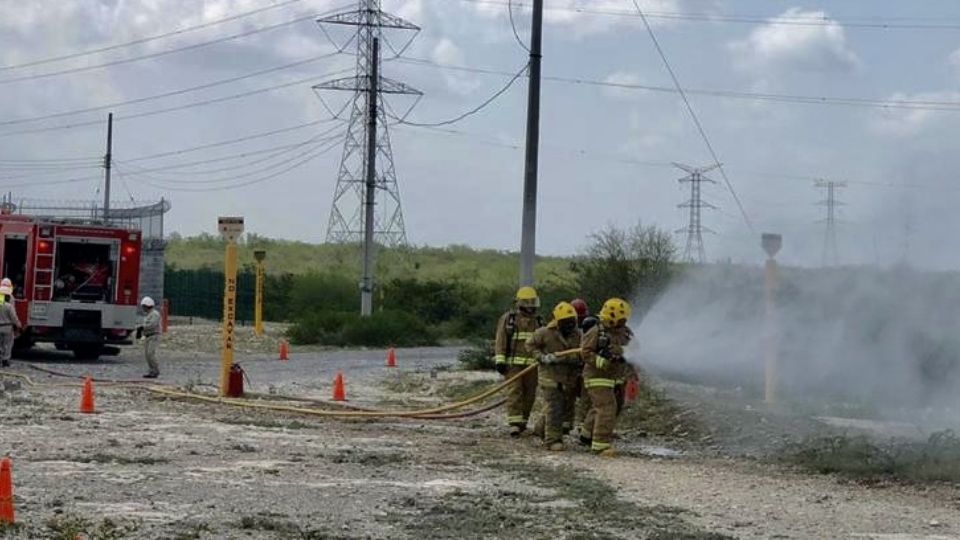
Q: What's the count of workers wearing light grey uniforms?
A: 2